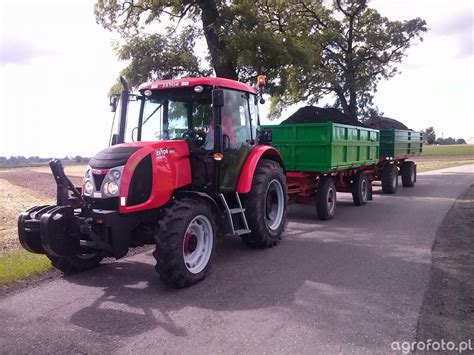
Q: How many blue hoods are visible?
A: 0